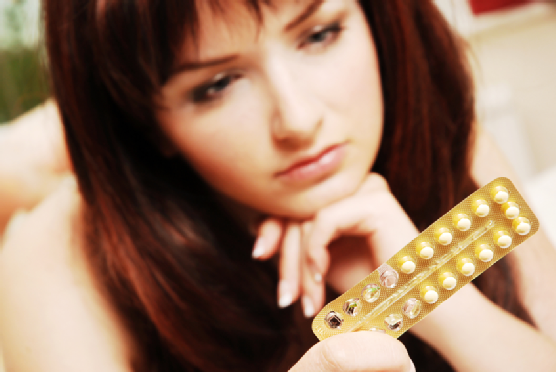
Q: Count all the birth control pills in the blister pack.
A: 13